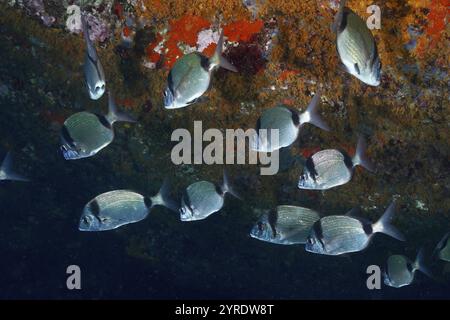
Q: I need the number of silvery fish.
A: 13